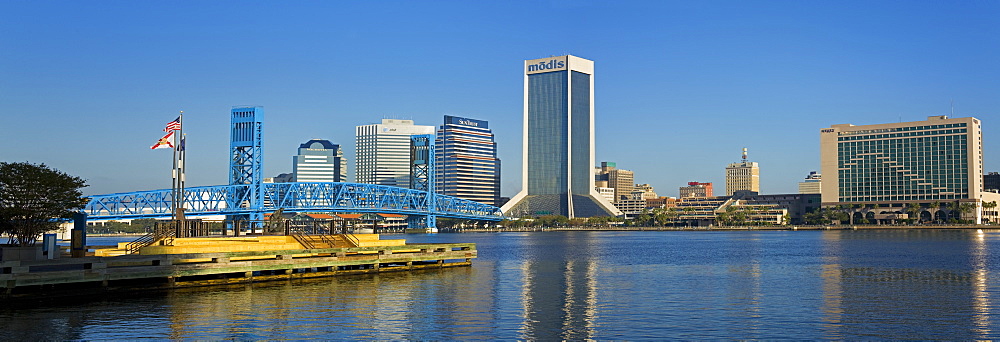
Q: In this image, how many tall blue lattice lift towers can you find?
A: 2